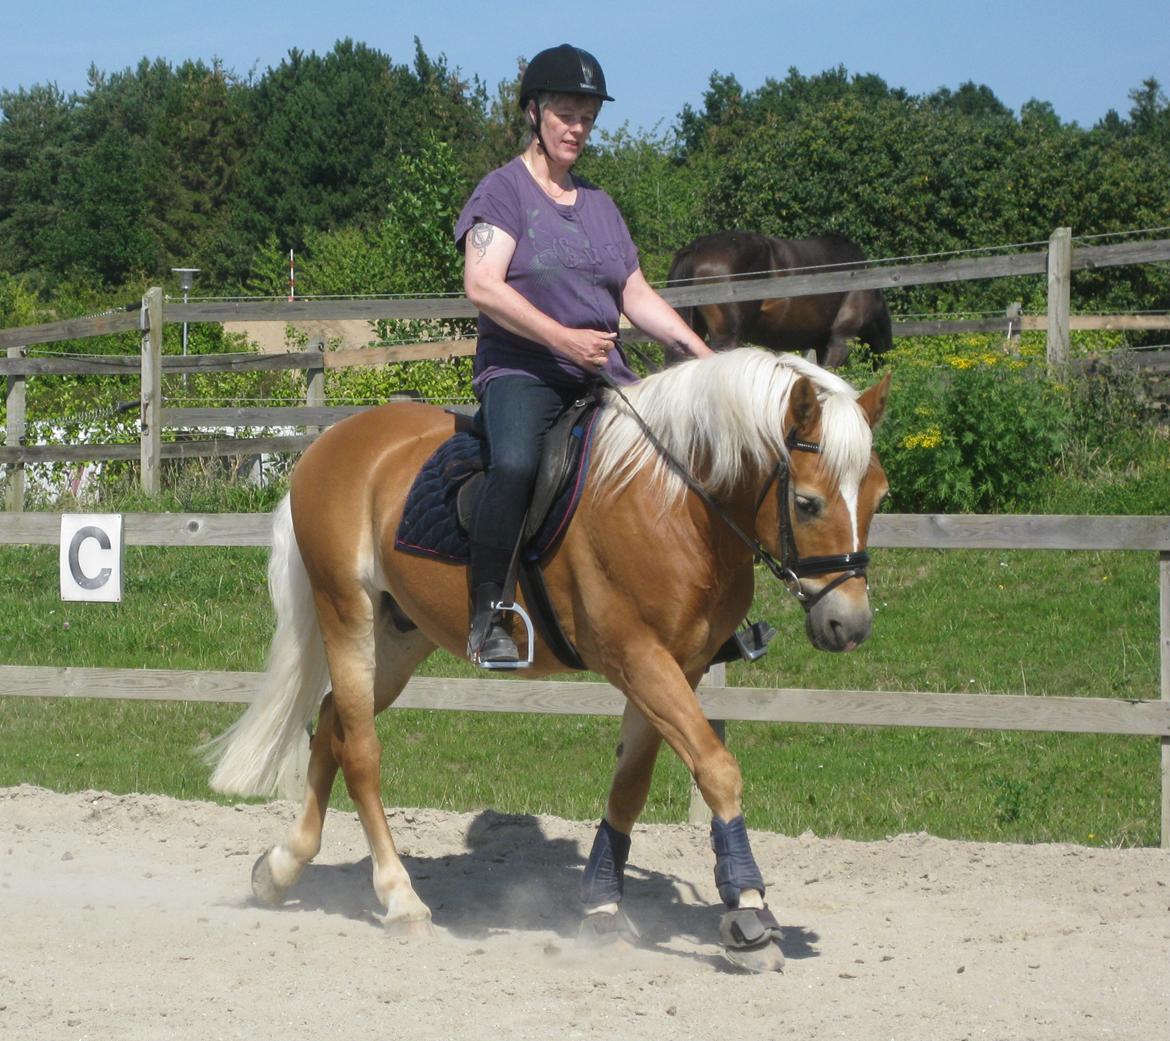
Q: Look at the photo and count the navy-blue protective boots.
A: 2